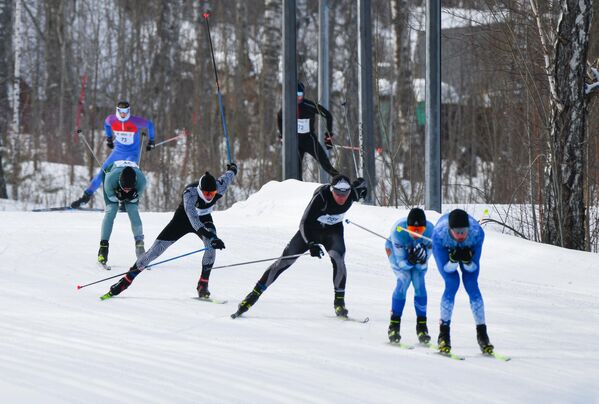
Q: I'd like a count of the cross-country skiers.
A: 7